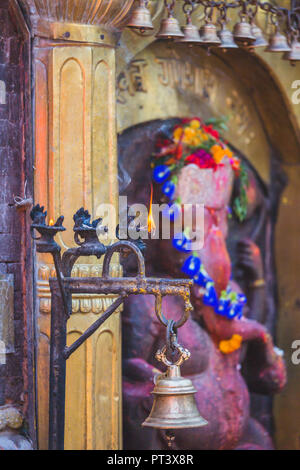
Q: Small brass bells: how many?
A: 9